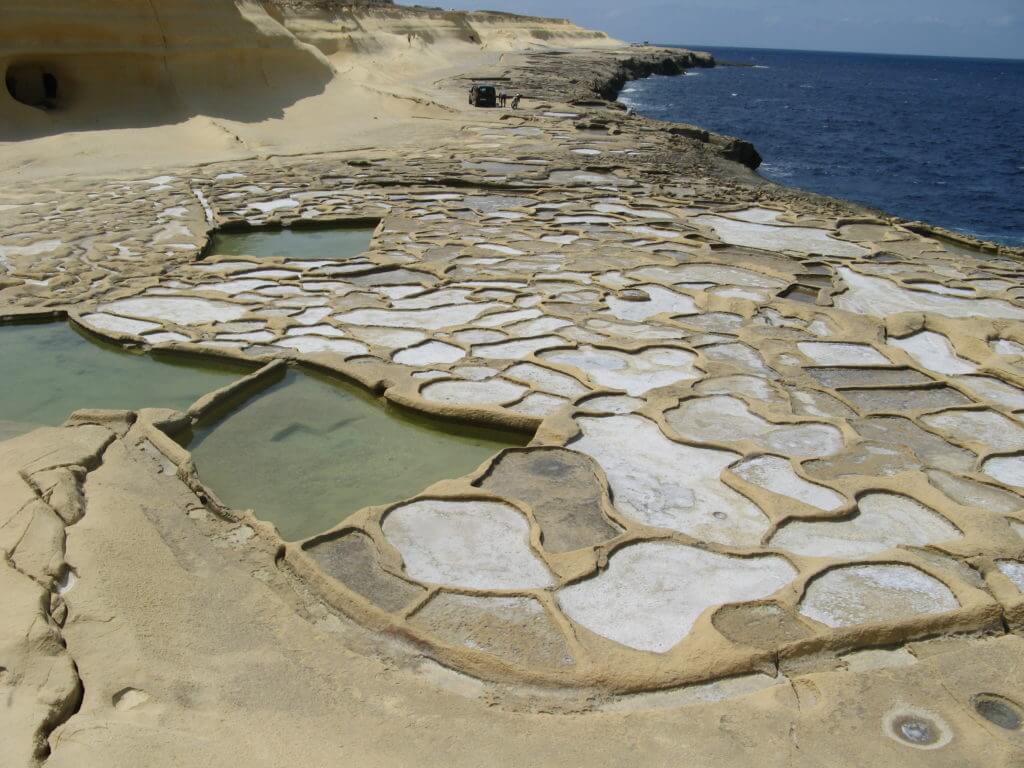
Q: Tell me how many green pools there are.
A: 3